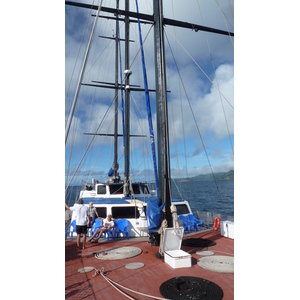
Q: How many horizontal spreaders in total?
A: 6